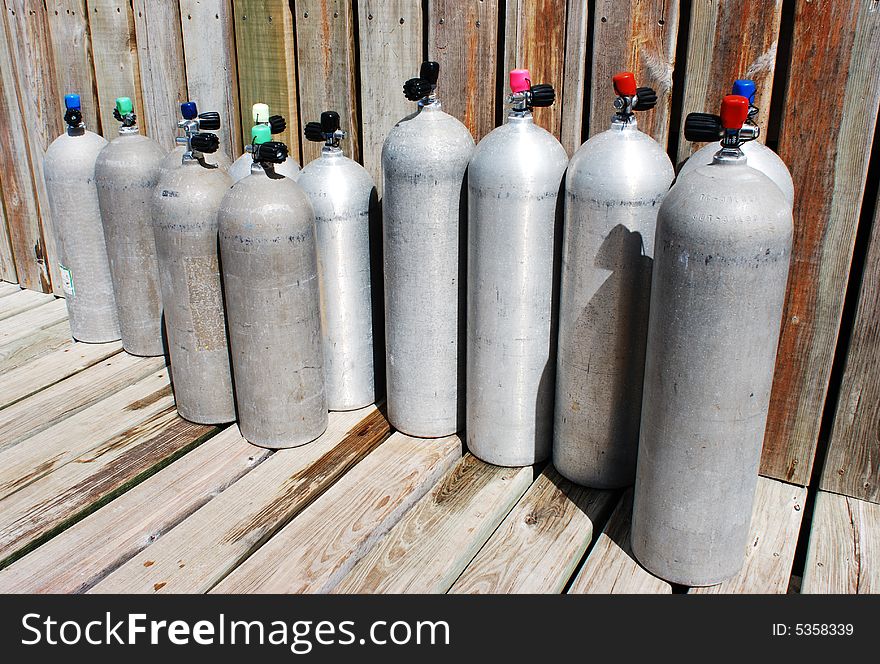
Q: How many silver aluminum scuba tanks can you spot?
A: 12